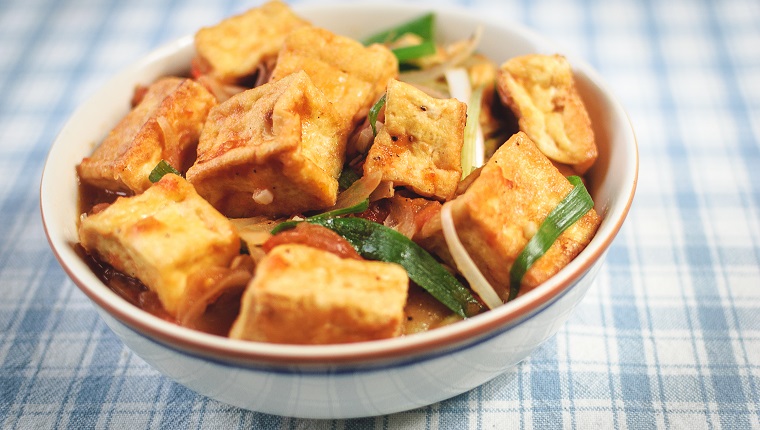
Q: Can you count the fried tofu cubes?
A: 9